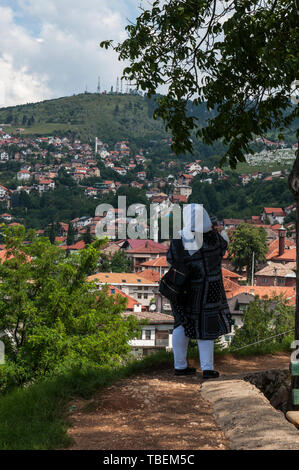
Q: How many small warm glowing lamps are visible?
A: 0